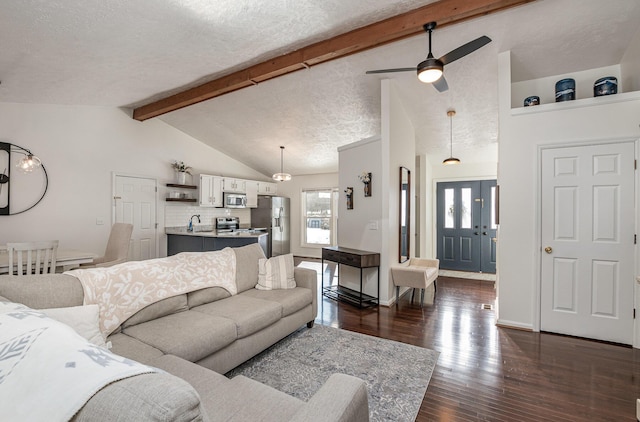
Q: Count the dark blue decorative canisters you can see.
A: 3